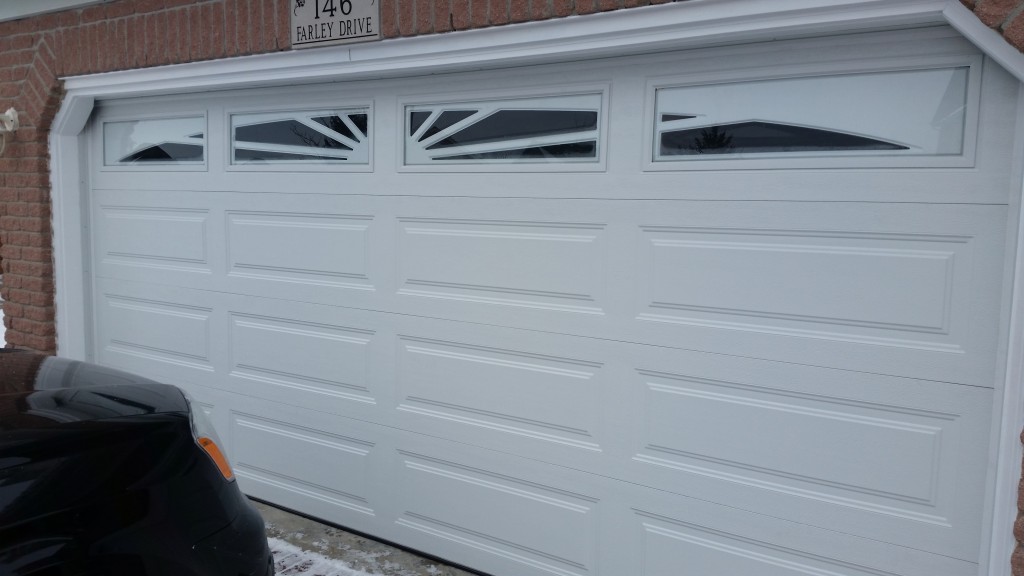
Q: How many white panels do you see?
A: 12